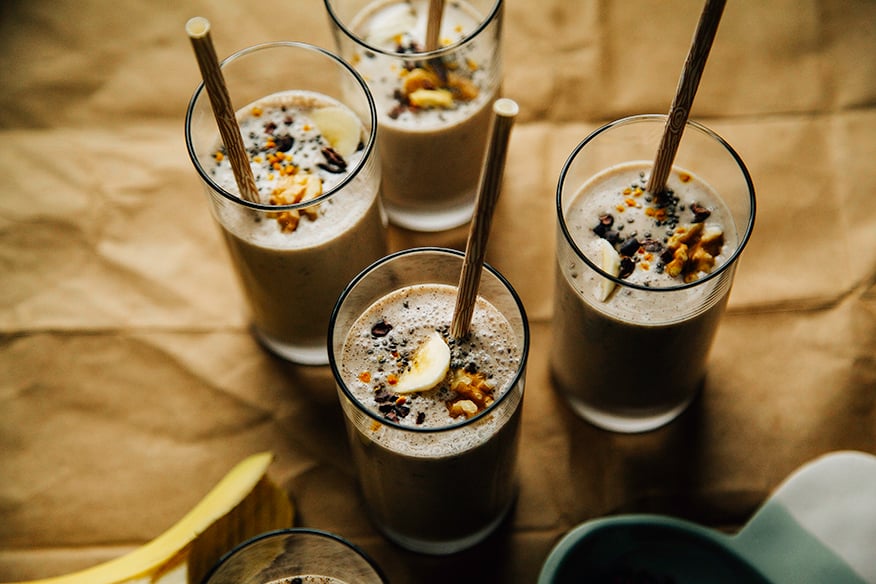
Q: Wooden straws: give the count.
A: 4